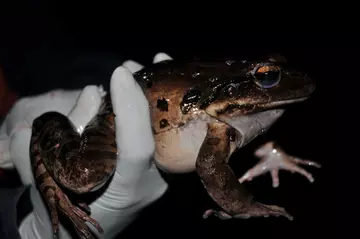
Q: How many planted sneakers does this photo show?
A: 0